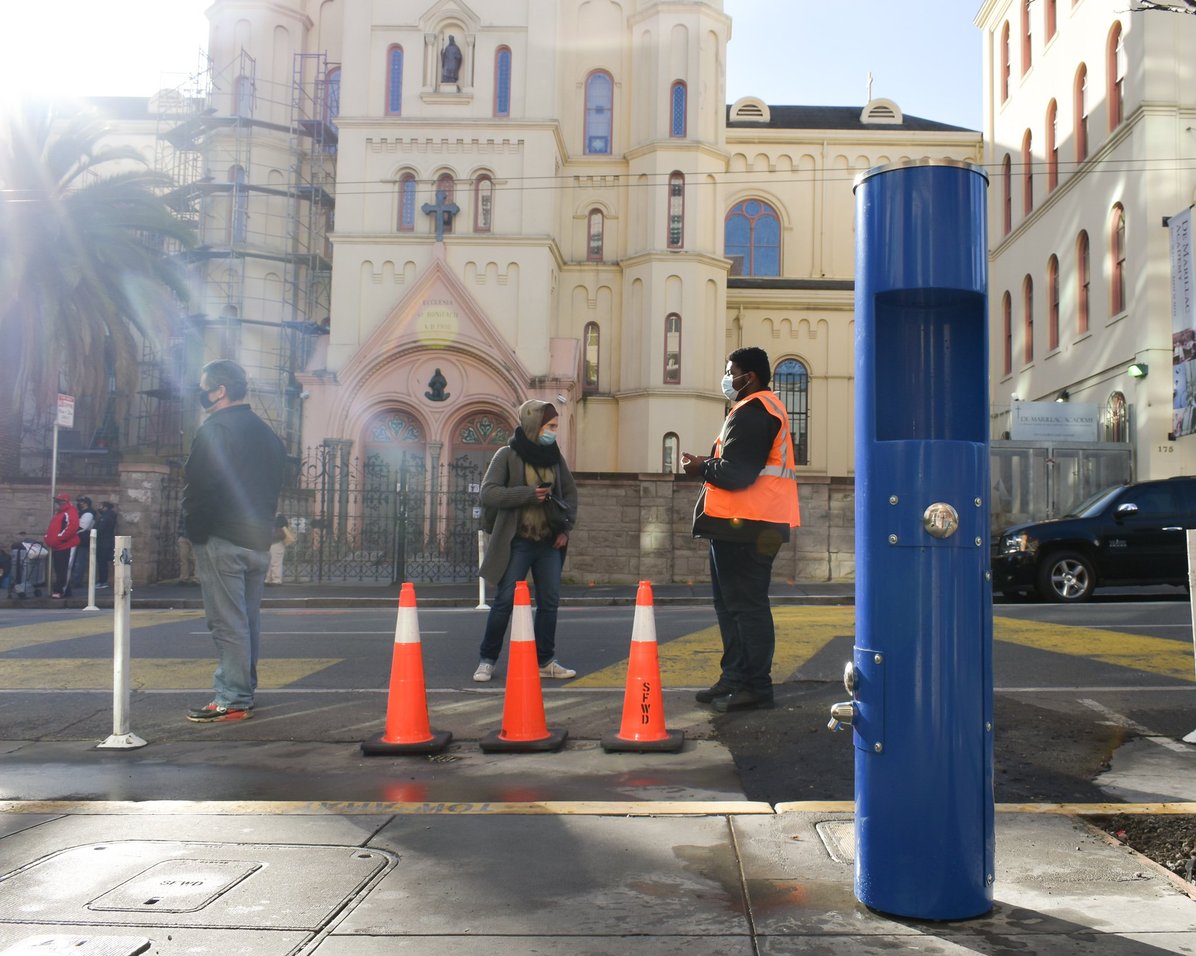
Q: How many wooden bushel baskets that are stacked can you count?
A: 0